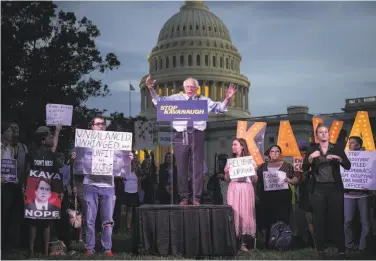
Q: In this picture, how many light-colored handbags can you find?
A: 1